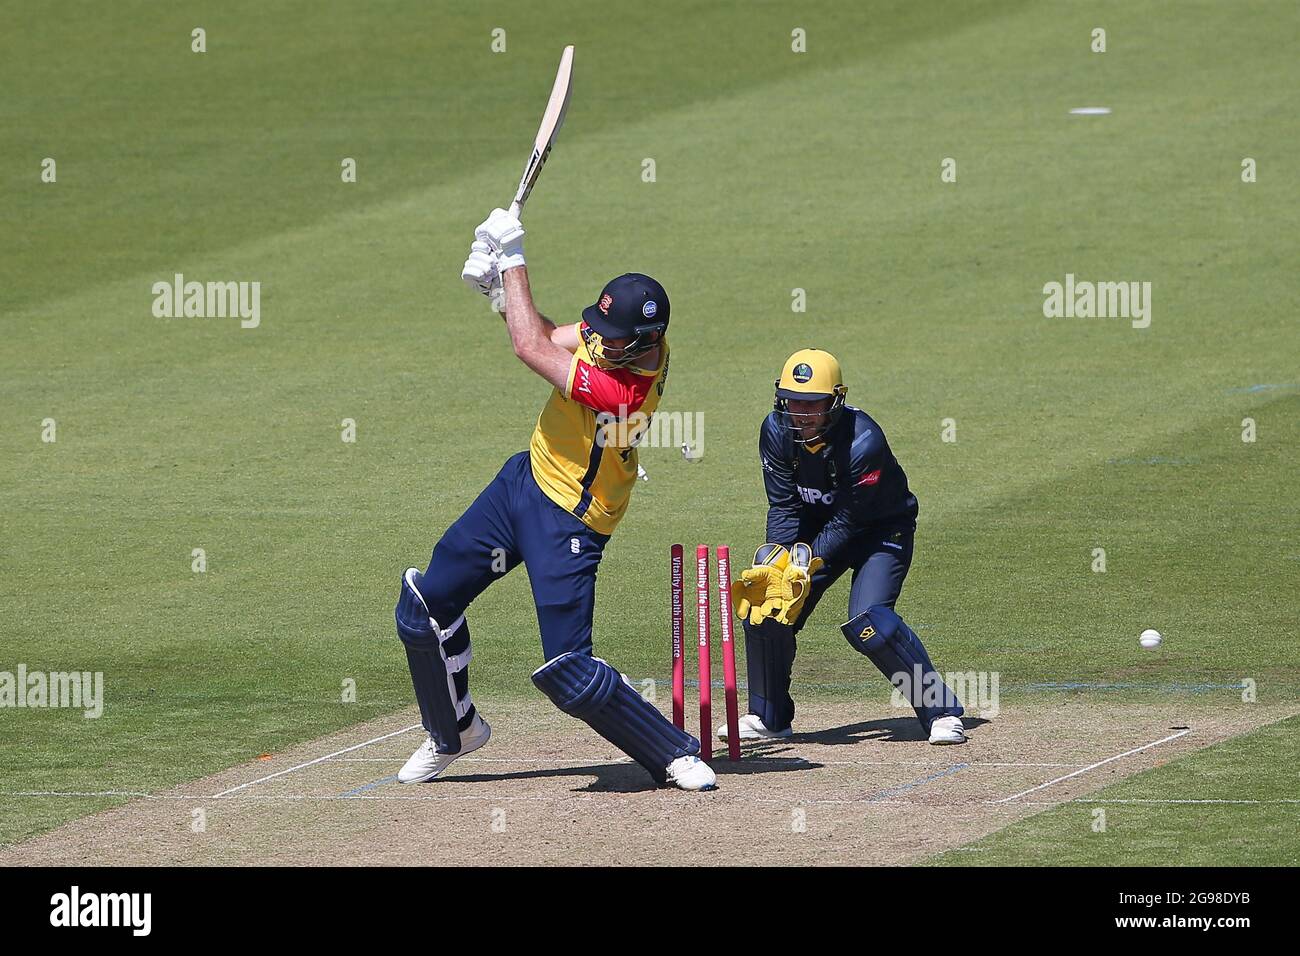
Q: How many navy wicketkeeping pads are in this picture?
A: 2